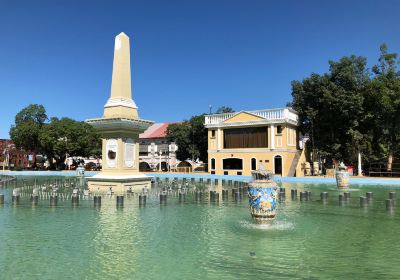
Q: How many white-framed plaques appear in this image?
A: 2